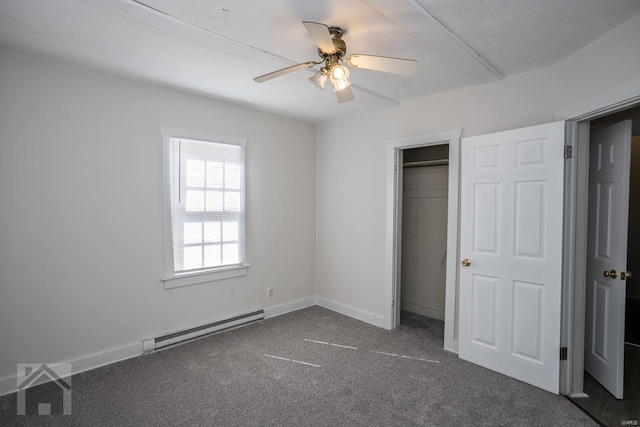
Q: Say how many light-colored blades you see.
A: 4